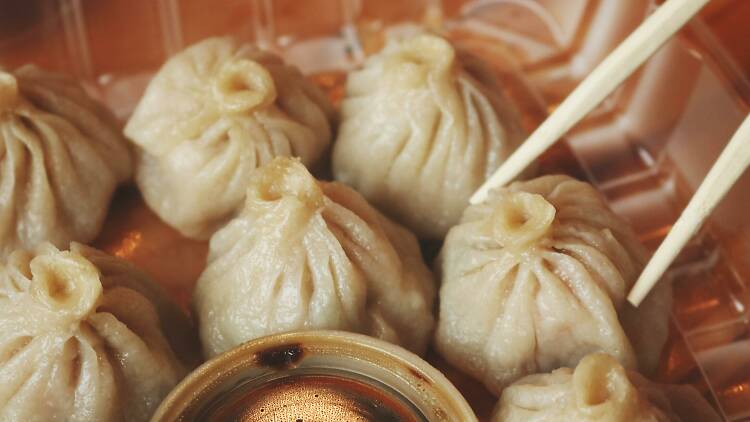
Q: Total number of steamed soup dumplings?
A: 7